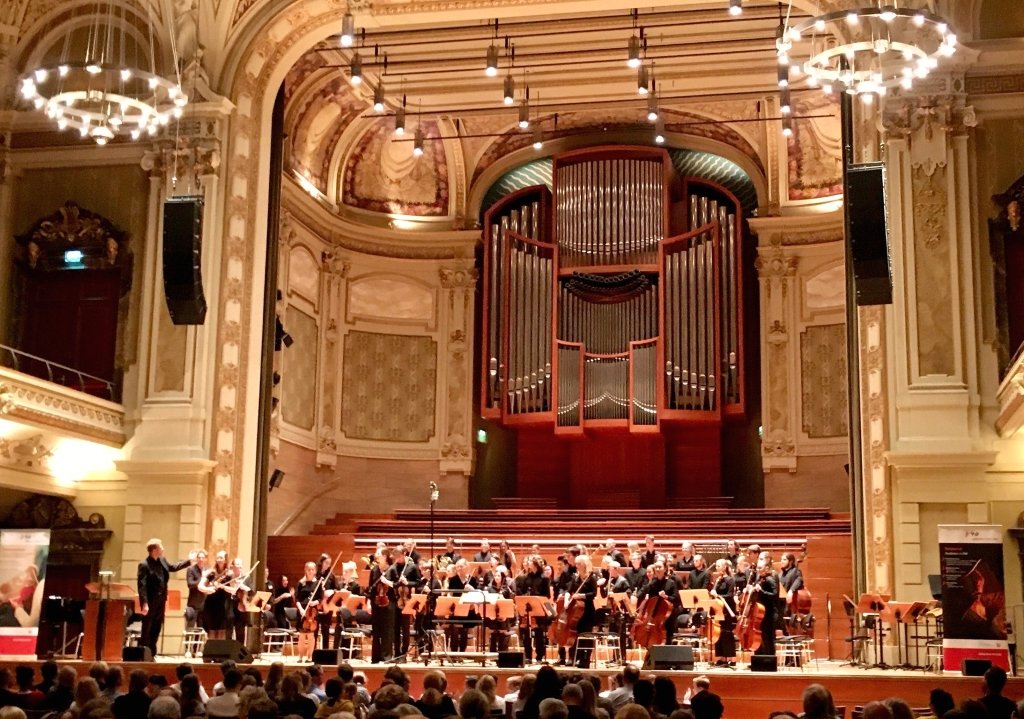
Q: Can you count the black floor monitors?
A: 7